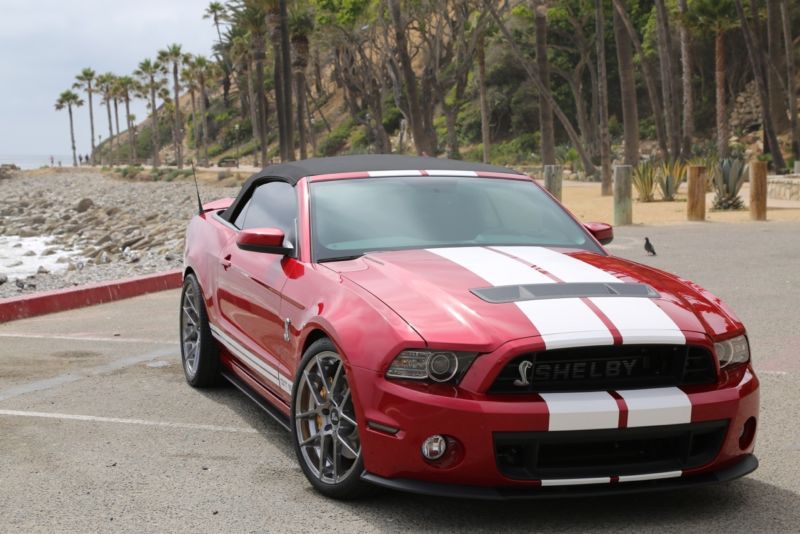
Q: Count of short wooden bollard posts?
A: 4